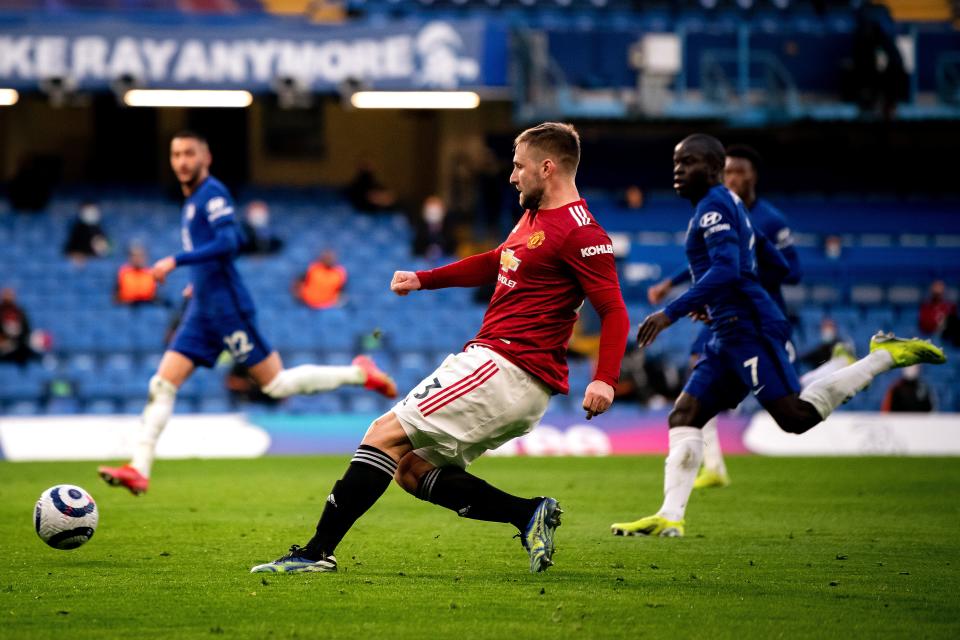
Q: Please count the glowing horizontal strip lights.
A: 3